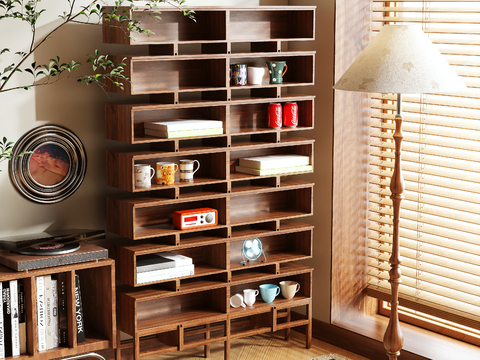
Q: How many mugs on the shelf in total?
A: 10